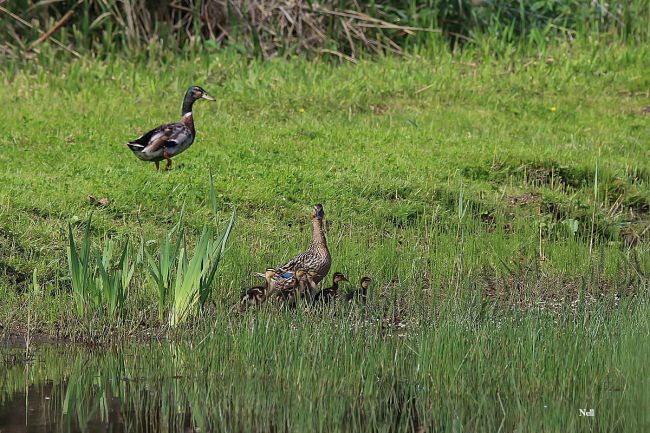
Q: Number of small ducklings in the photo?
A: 5